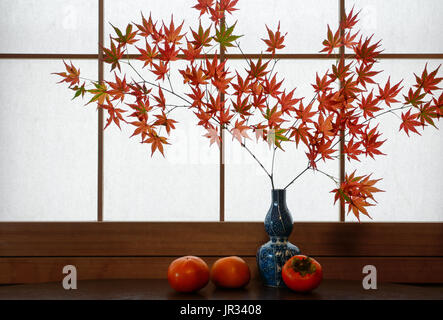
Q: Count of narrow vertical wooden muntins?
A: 3